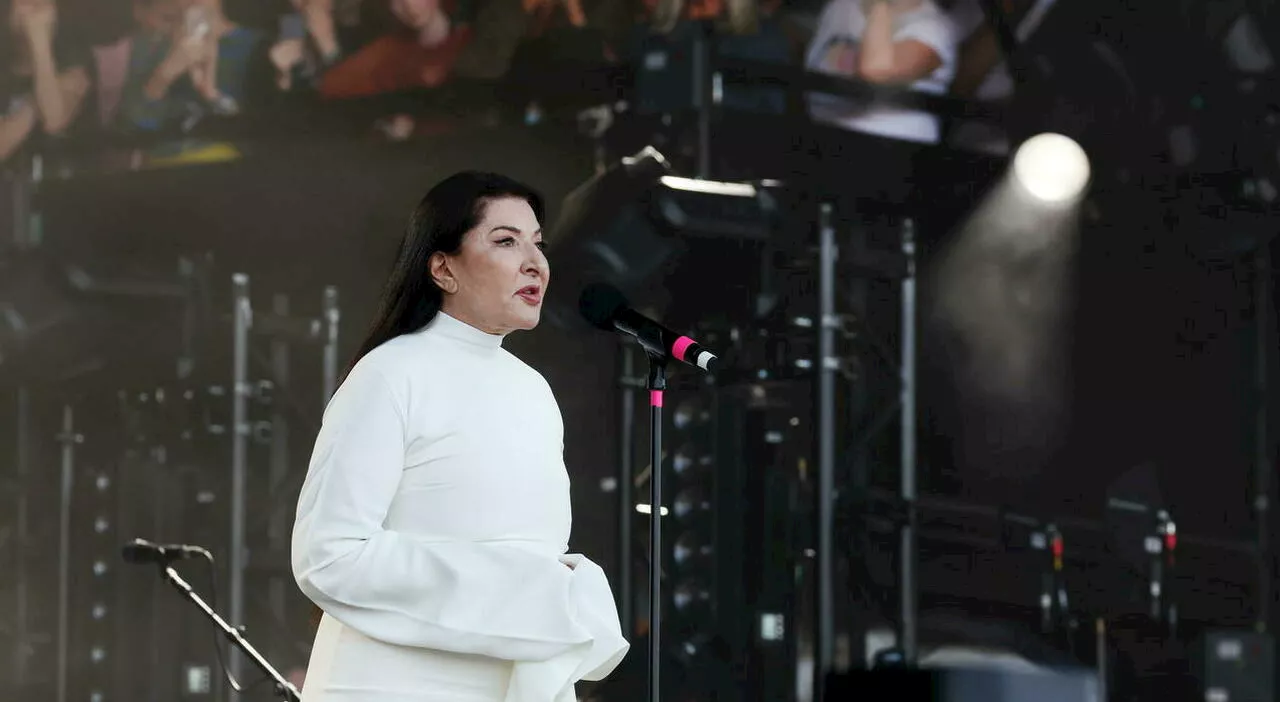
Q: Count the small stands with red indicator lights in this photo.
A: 2